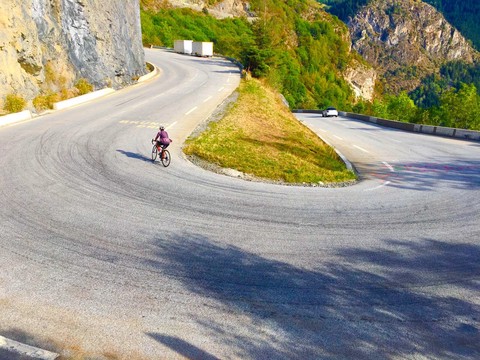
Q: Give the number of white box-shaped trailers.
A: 2